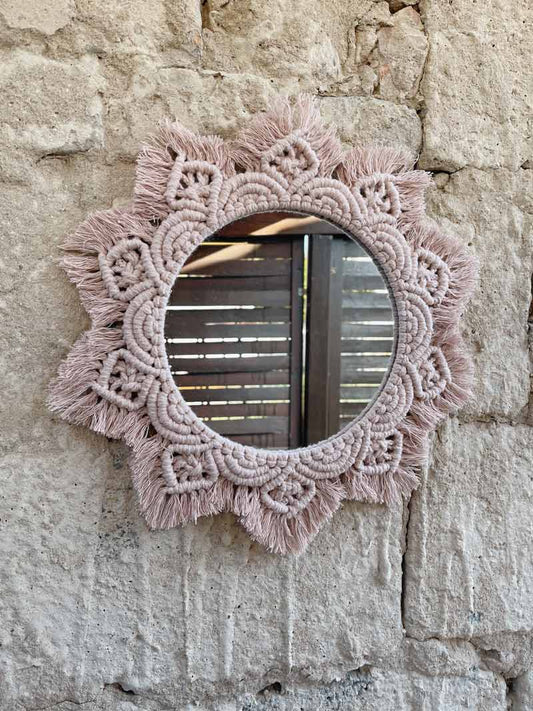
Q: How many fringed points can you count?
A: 10